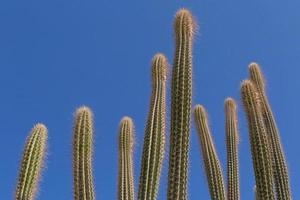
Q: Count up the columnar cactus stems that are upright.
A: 9